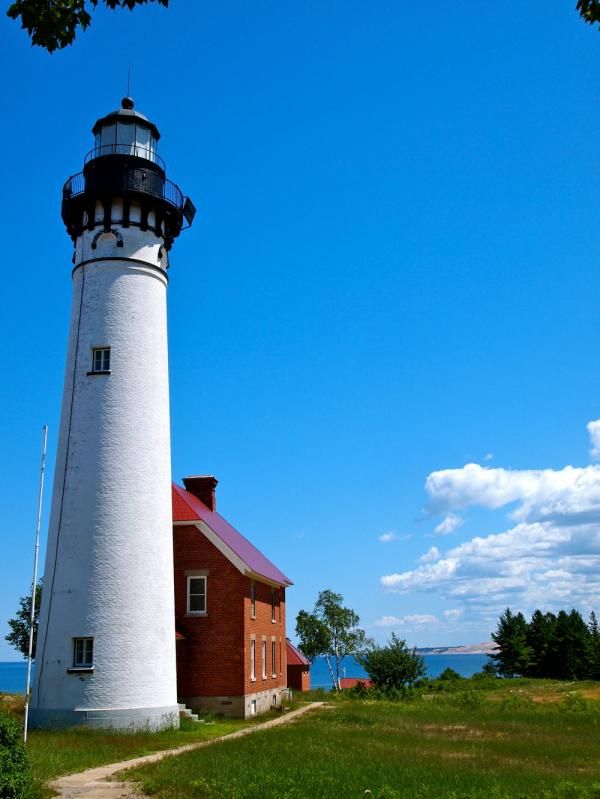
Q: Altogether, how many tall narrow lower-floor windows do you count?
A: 3